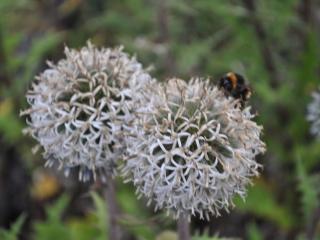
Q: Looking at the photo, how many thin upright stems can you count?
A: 2